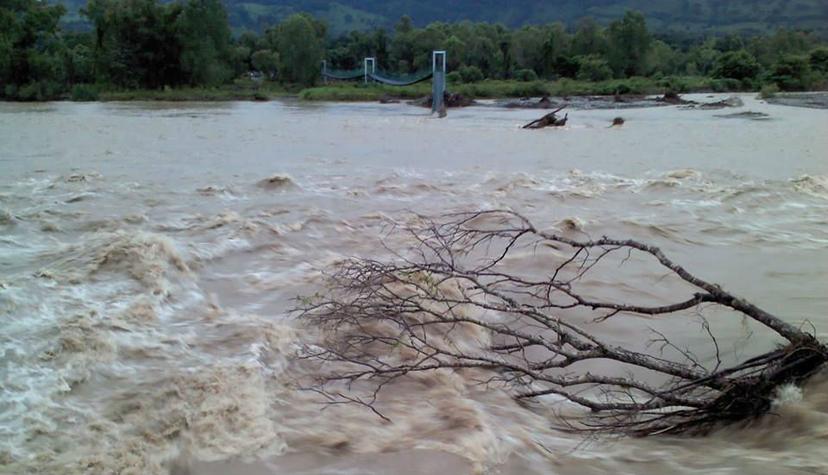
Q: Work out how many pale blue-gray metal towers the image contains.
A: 3